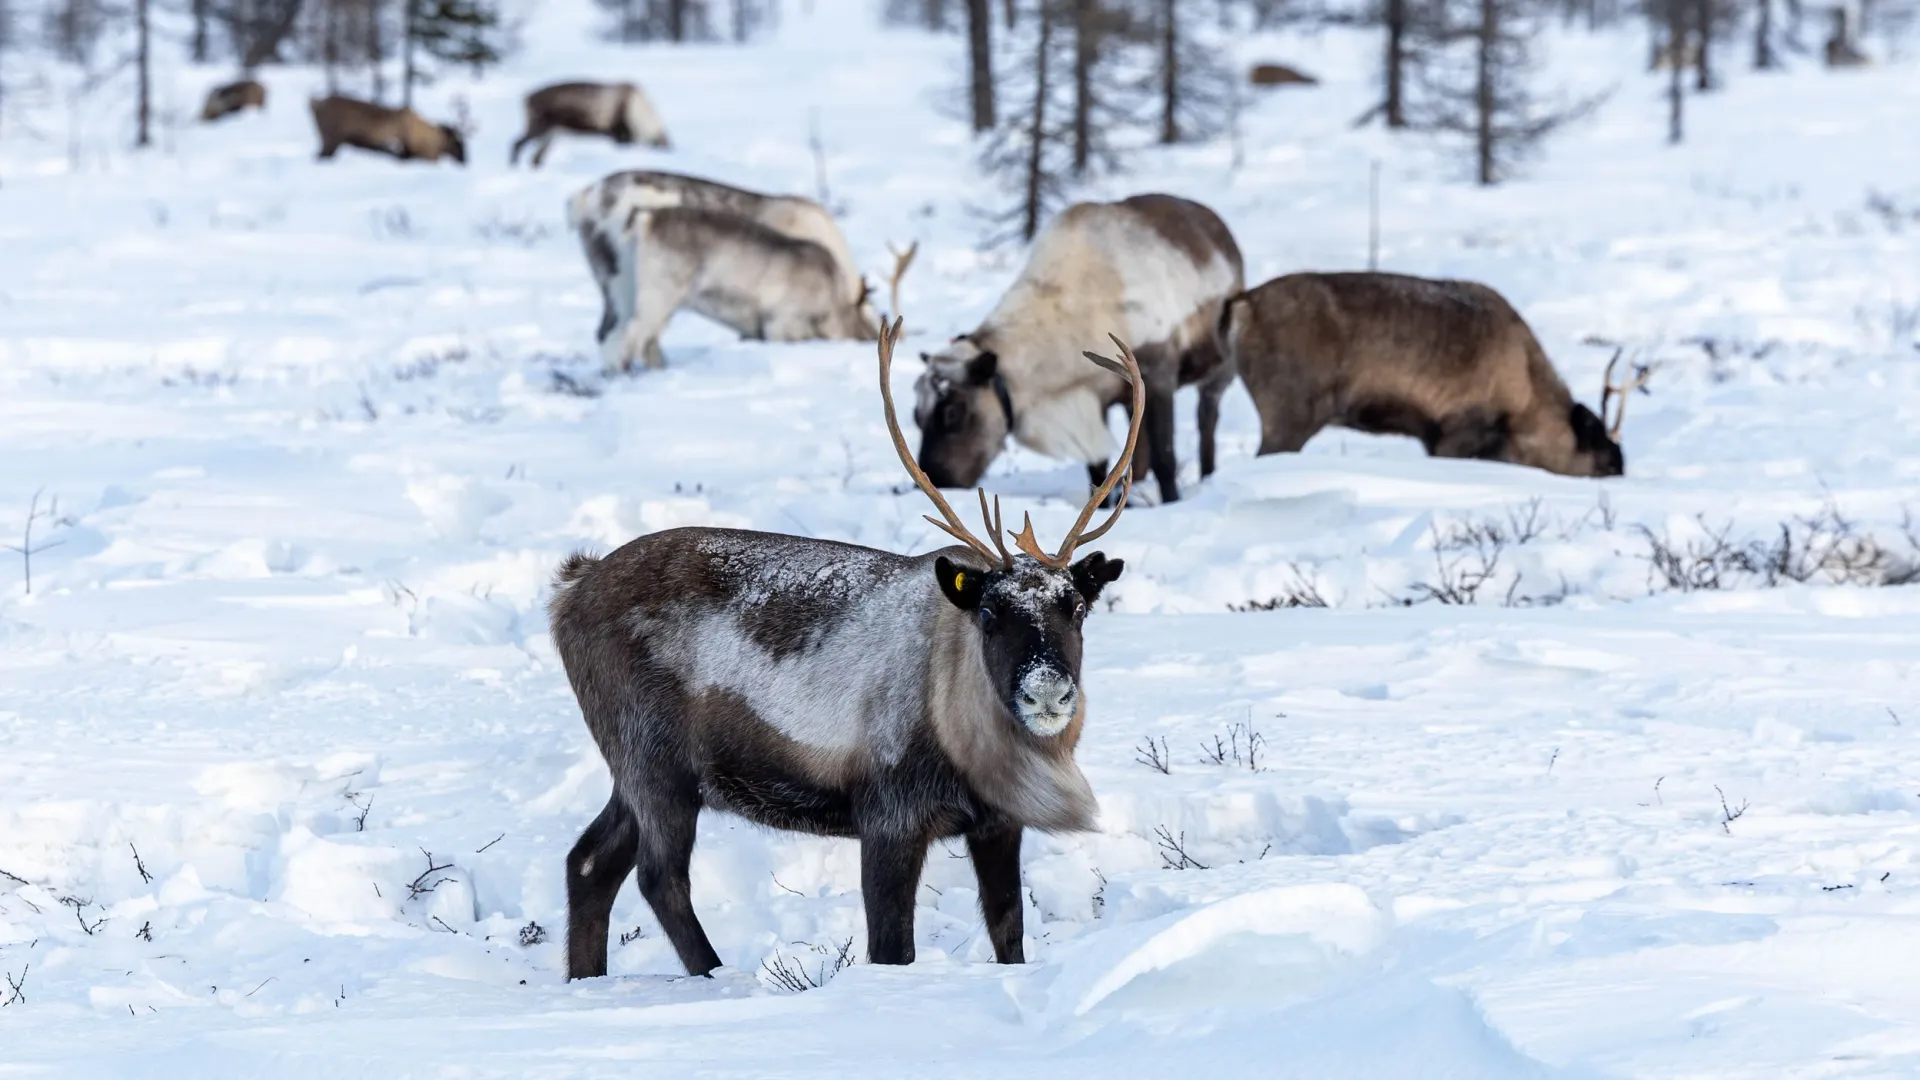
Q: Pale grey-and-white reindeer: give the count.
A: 2